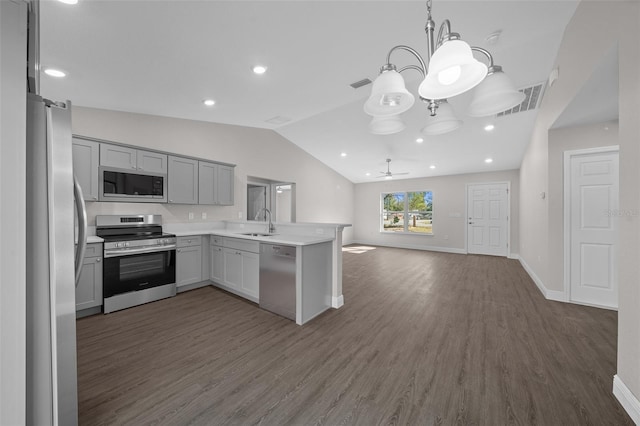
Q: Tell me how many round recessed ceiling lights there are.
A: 10